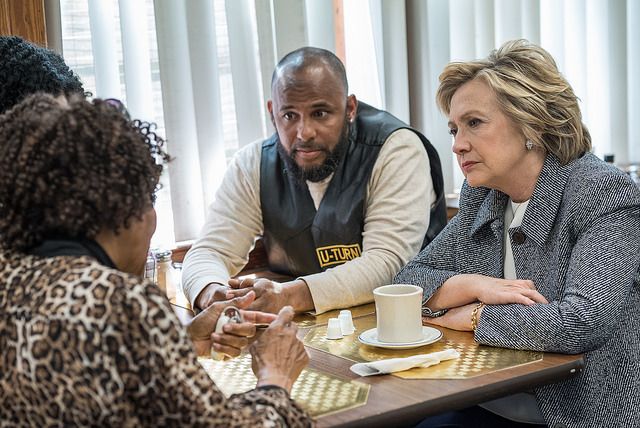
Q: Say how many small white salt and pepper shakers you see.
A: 2